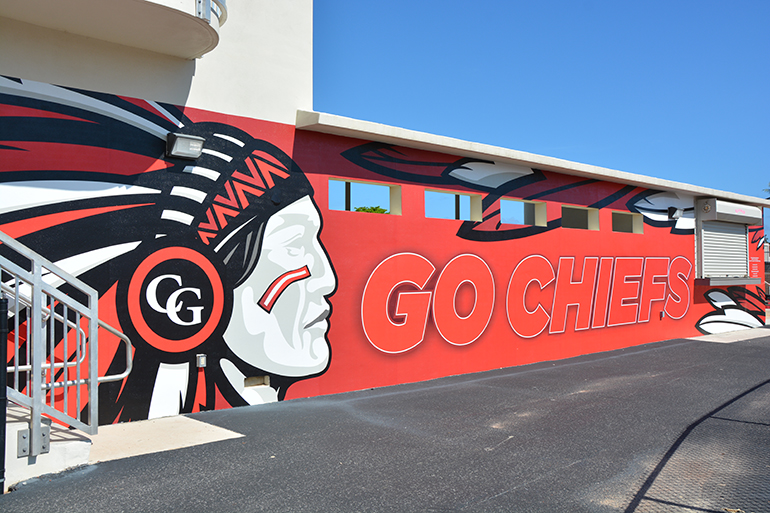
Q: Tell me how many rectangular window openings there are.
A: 5